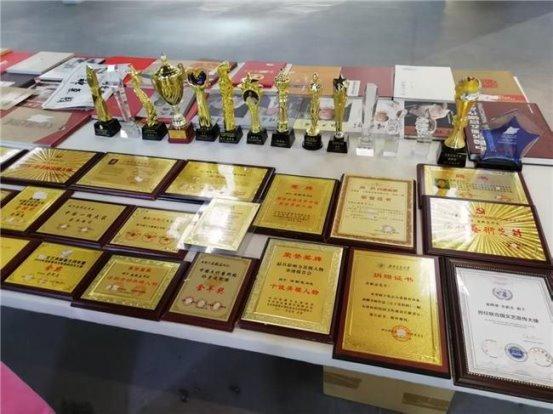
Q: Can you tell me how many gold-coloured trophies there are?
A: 10